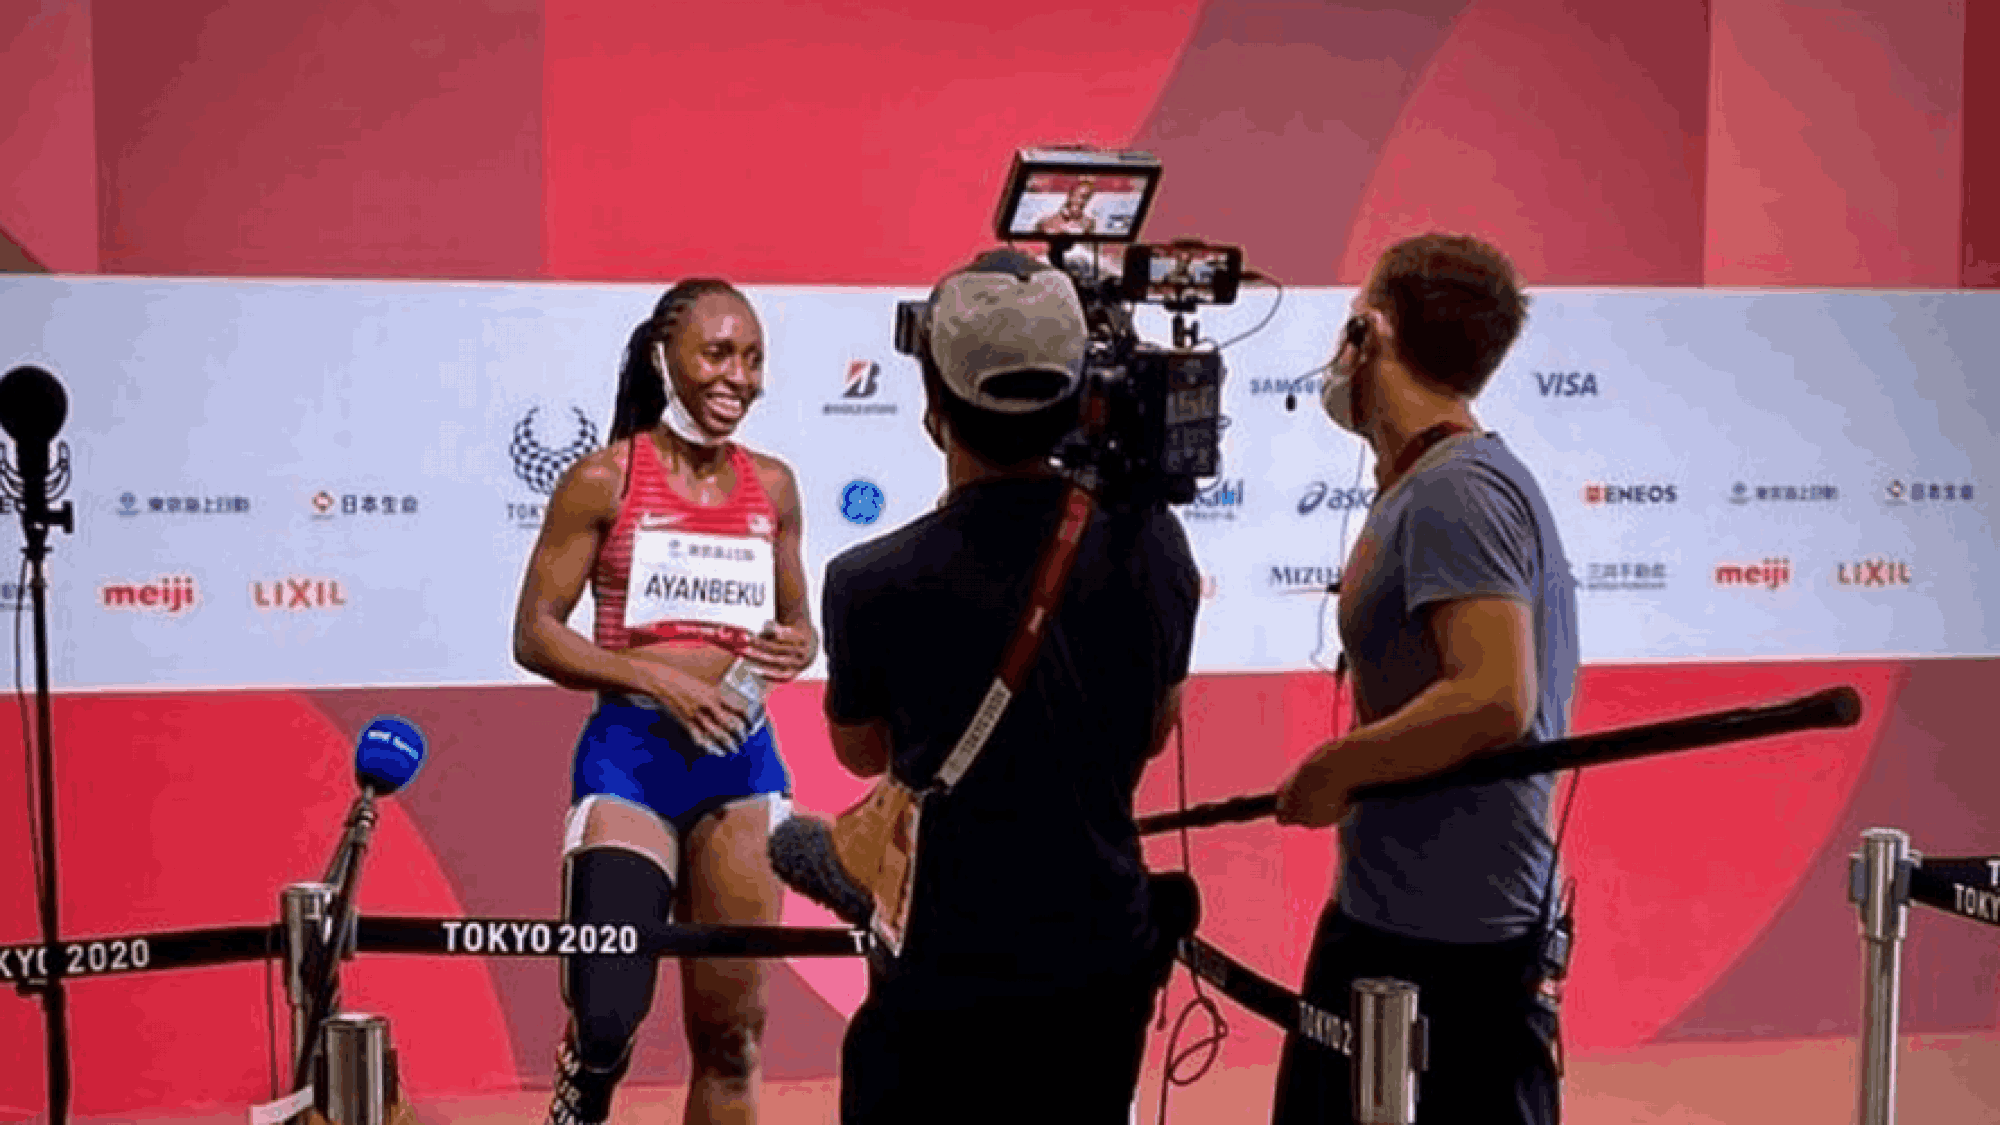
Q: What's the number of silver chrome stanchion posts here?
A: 4